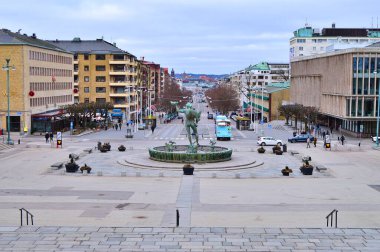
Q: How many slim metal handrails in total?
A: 3